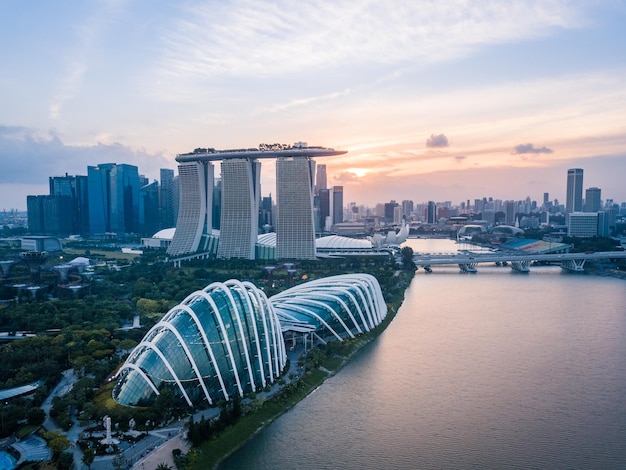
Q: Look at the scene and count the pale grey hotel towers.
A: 3